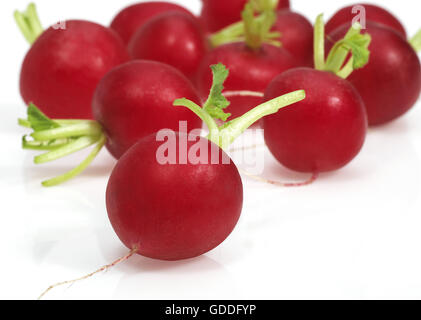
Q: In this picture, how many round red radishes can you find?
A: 11